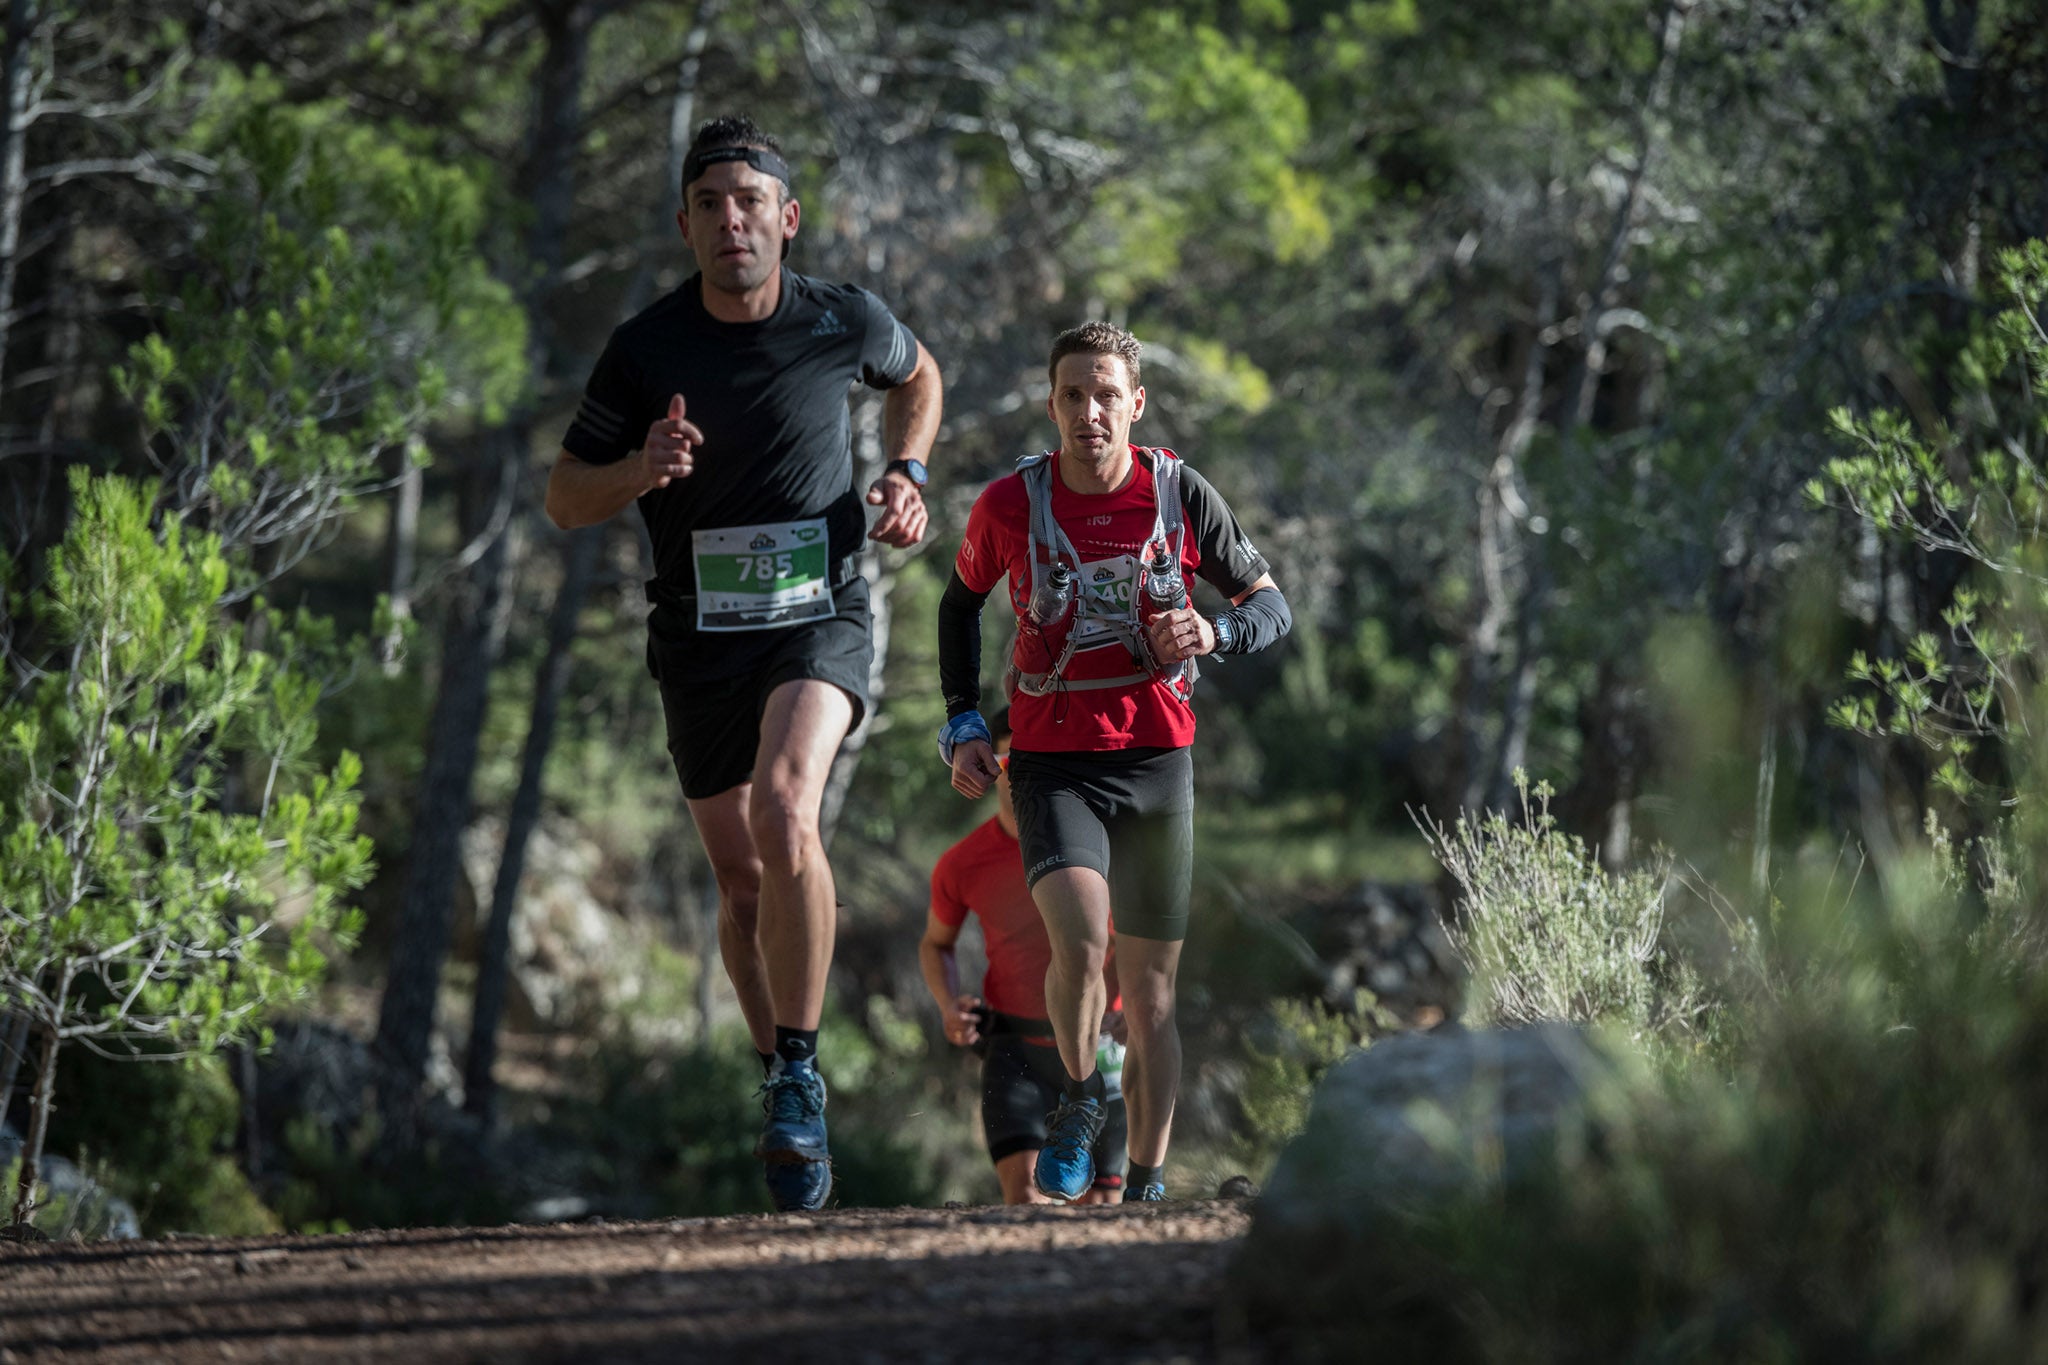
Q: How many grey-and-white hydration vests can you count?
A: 1